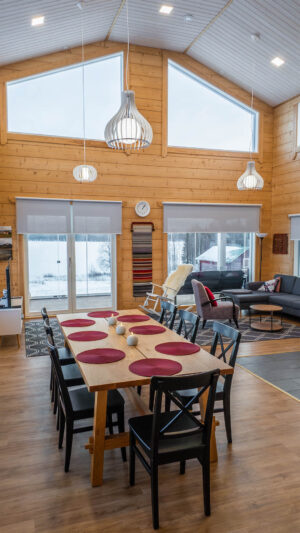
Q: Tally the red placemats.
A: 8